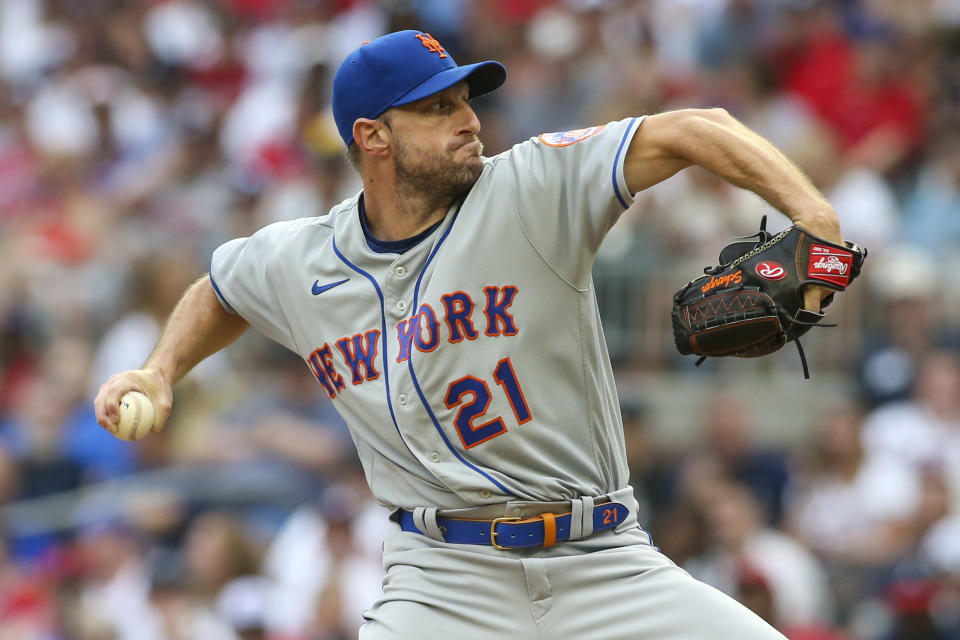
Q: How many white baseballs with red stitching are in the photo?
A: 1